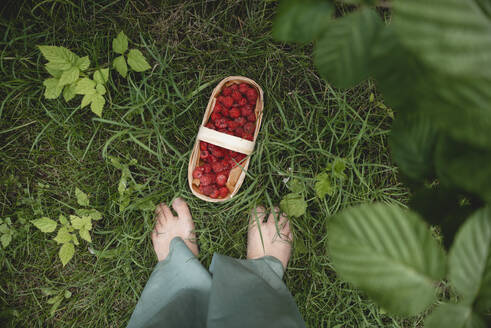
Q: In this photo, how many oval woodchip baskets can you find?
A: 1